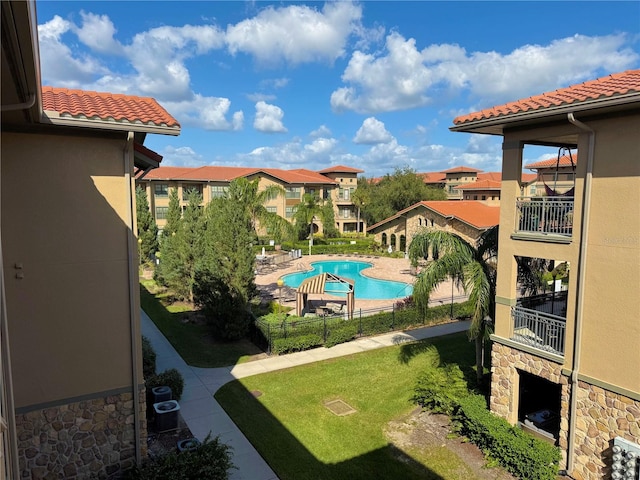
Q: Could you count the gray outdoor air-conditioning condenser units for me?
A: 3